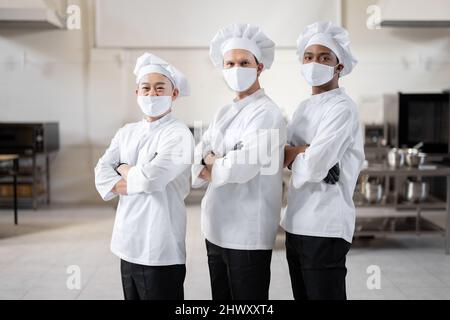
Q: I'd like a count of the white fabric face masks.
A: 3